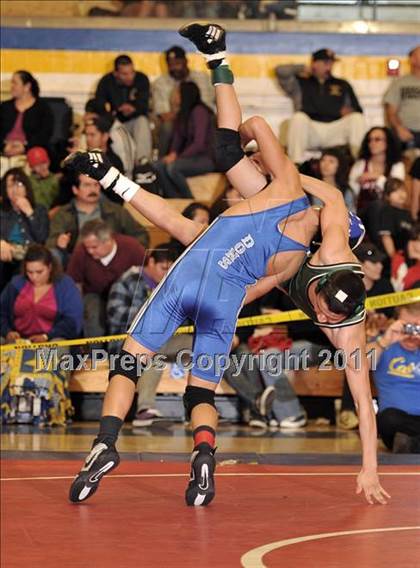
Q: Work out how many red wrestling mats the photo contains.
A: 1